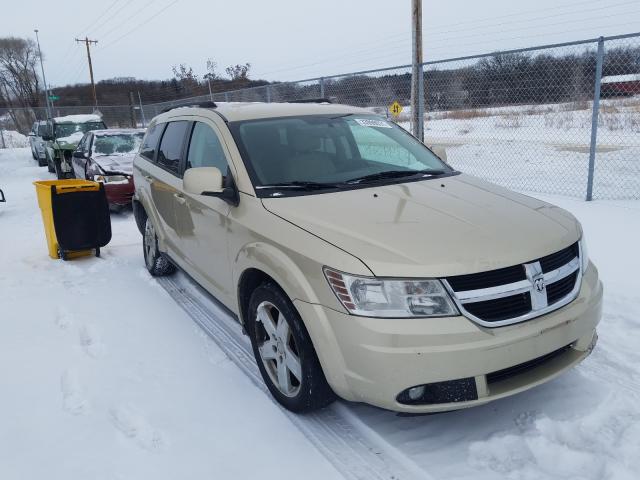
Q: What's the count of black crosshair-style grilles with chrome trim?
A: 1